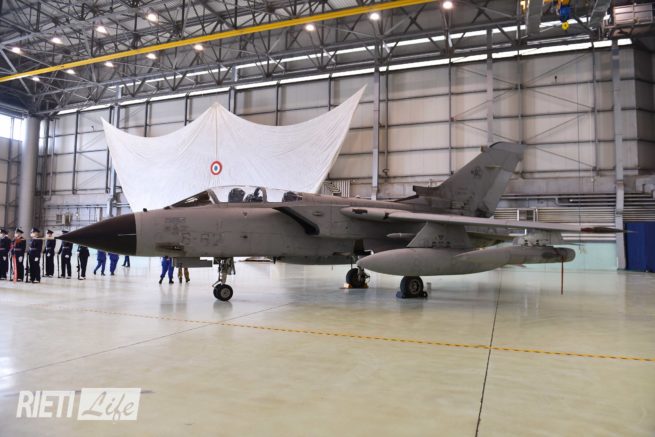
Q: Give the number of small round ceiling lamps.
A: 12